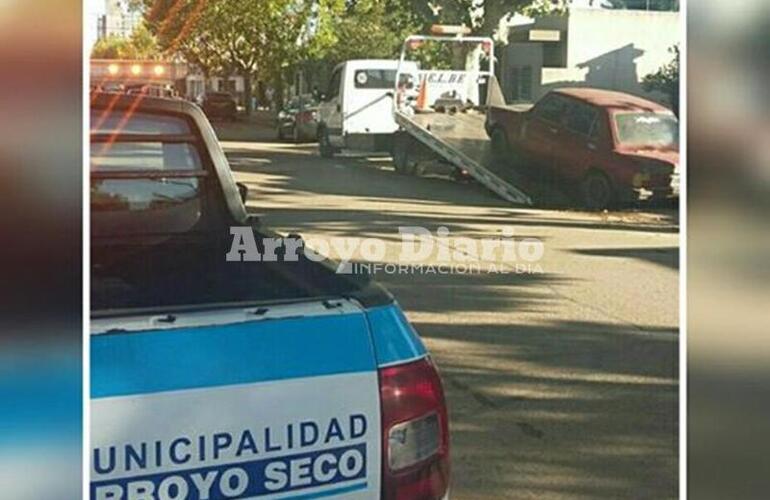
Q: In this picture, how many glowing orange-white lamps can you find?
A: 3